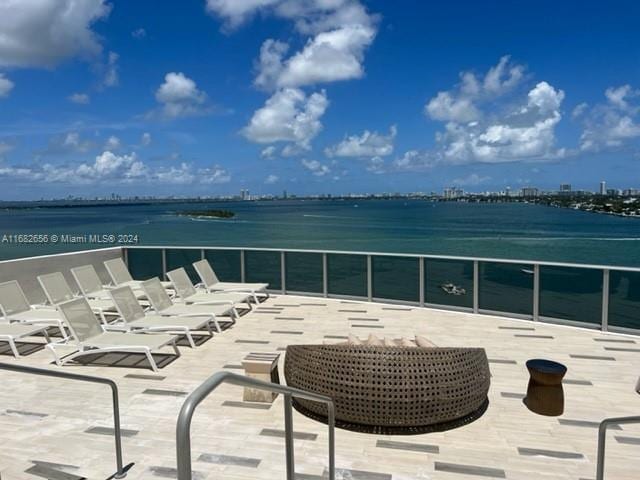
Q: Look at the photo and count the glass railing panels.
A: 11